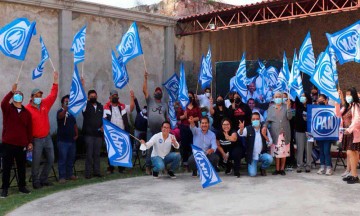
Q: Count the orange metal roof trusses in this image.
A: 1